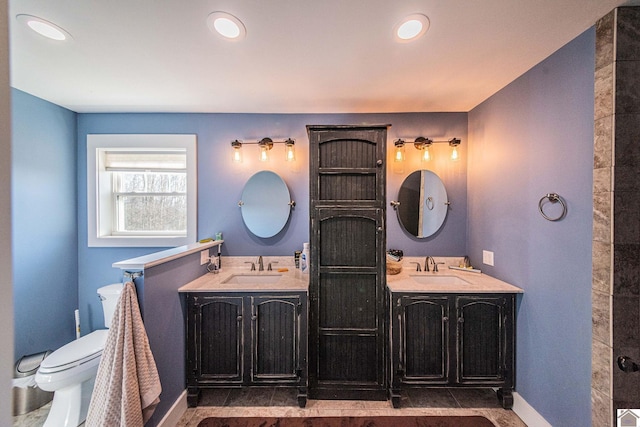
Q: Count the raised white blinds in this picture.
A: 1